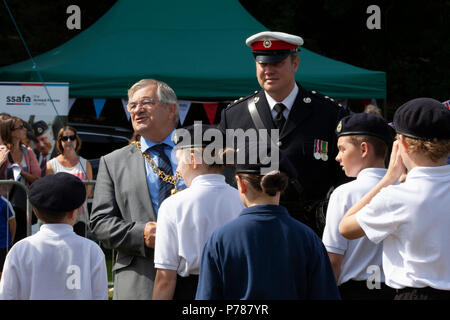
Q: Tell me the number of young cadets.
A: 5